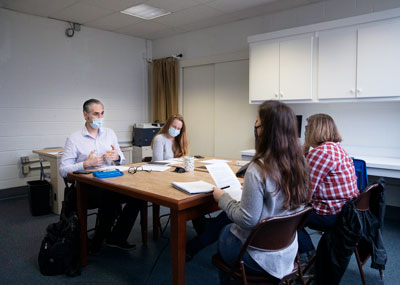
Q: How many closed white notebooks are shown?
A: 1